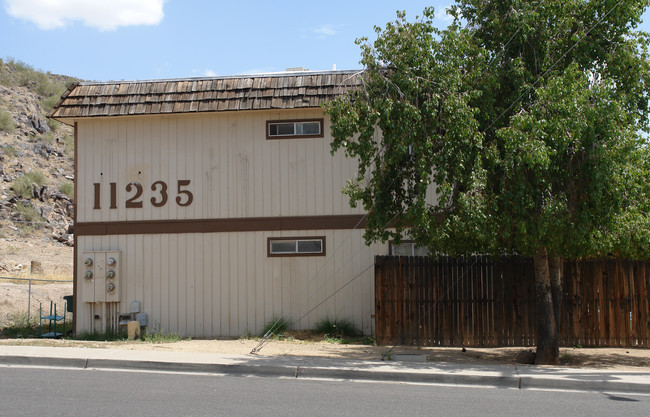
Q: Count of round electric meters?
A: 5